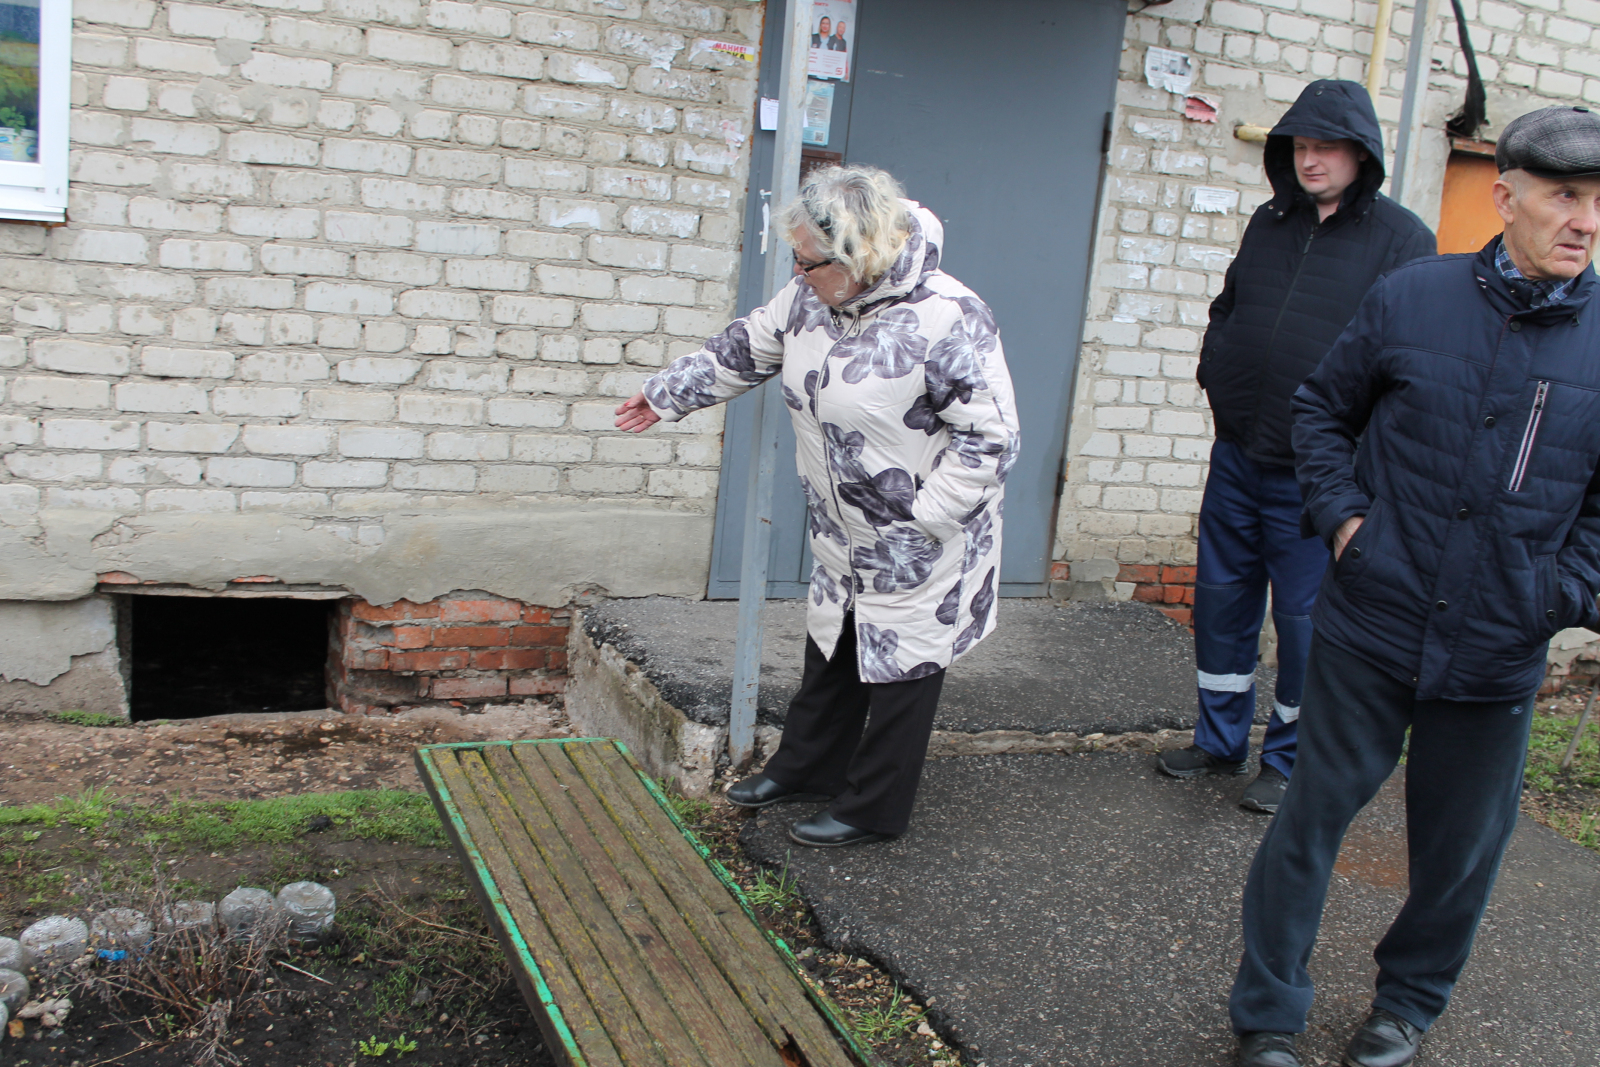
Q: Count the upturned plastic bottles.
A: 8